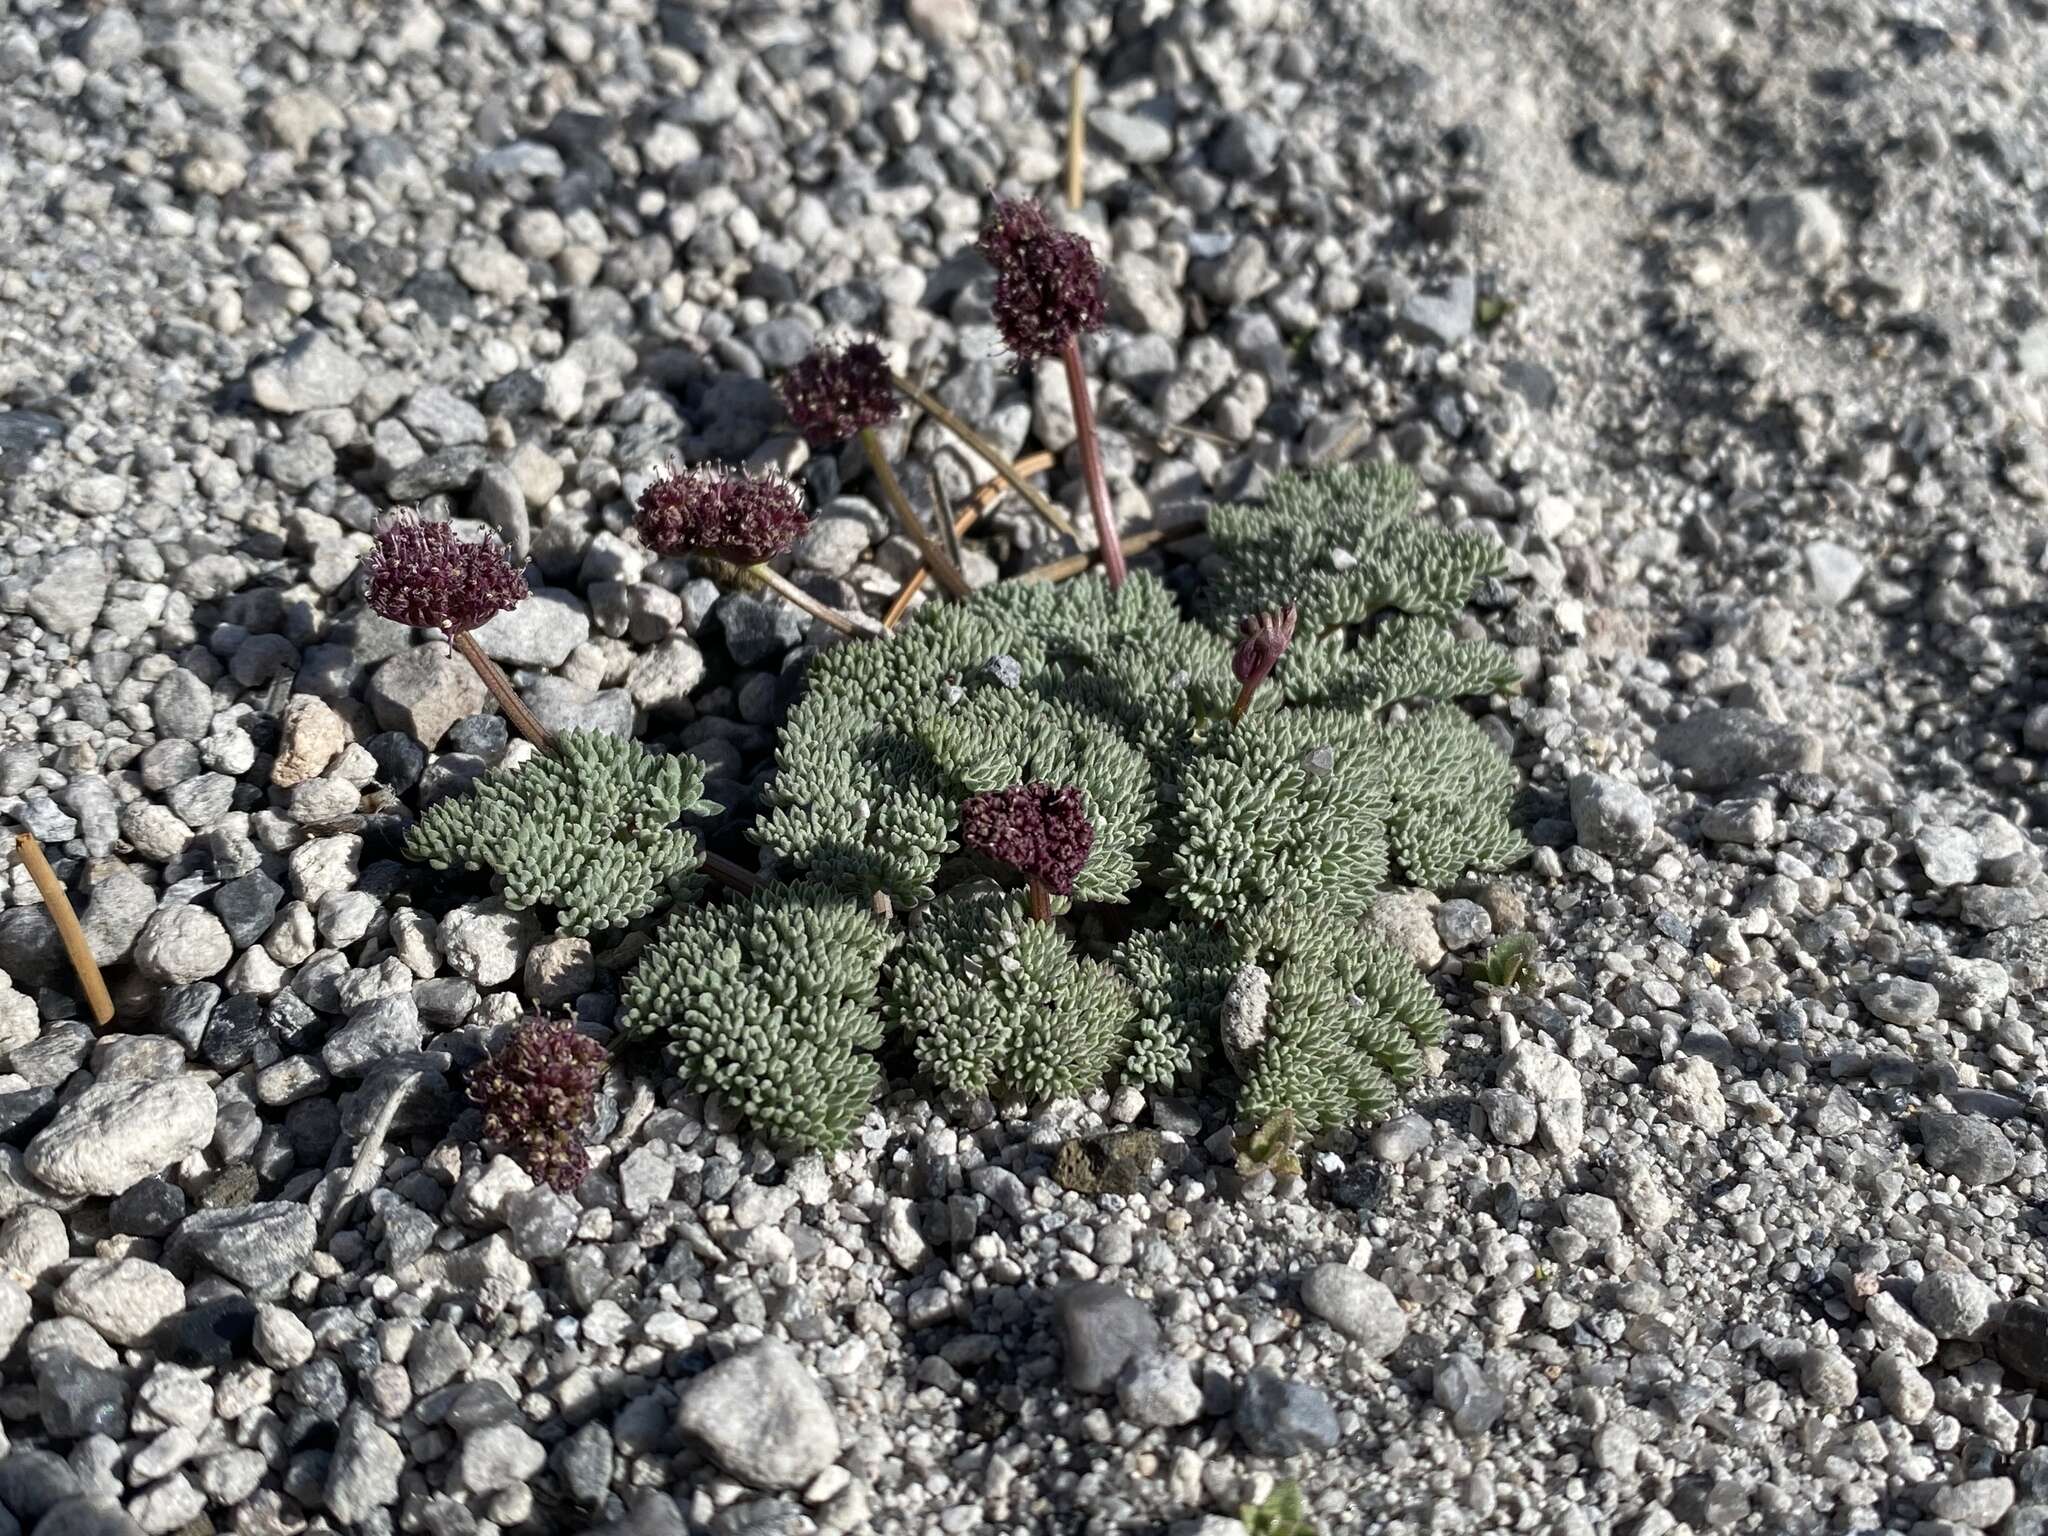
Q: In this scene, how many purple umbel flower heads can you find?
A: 6